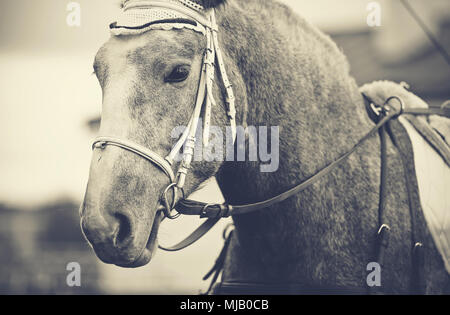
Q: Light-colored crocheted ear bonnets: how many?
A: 1